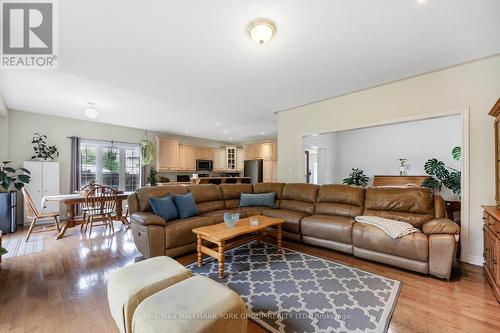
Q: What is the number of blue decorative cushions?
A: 3